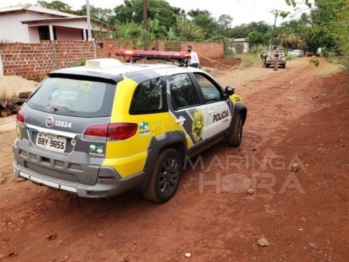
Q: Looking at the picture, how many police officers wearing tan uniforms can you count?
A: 2